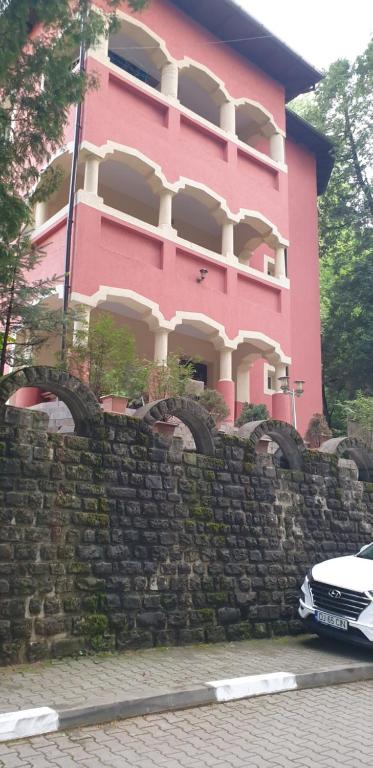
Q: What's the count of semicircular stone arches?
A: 4